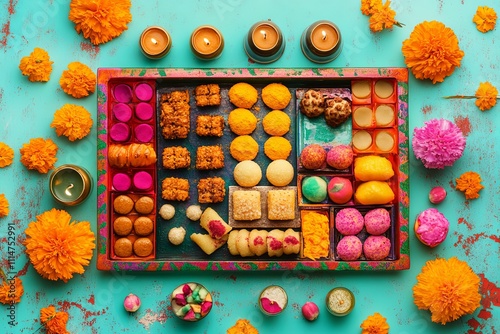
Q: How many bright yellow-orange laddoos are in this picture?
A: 6